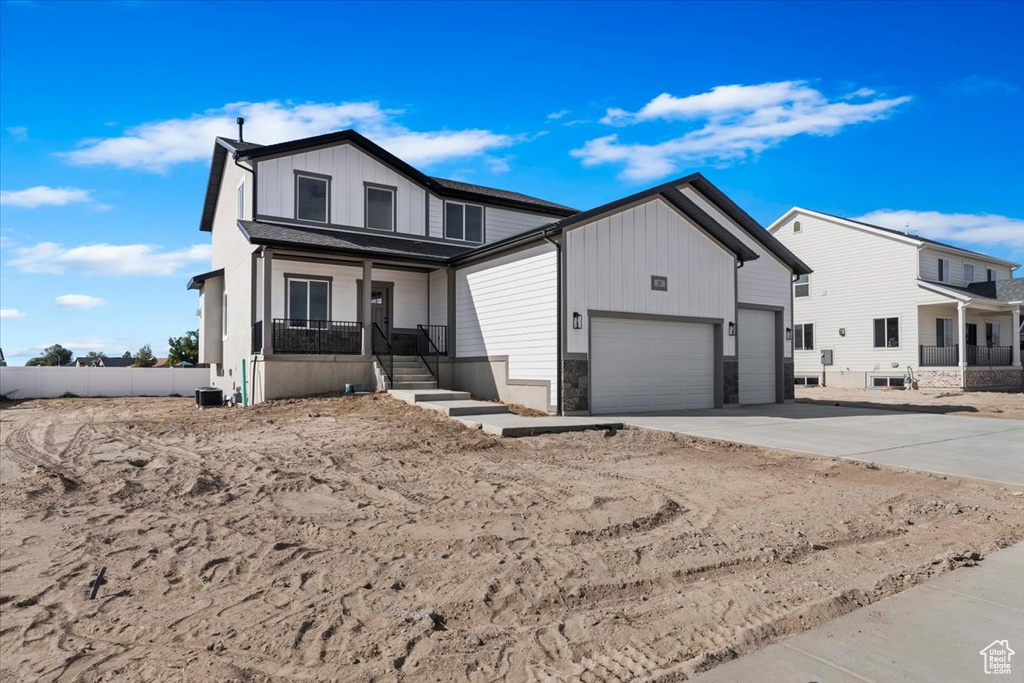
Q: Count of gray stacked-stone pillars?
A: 3